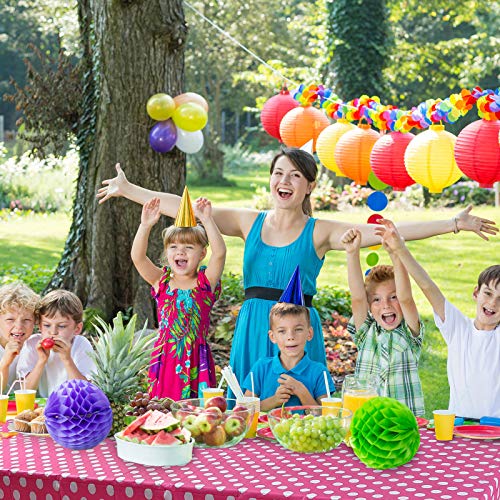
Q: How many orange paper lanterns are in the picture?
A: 2